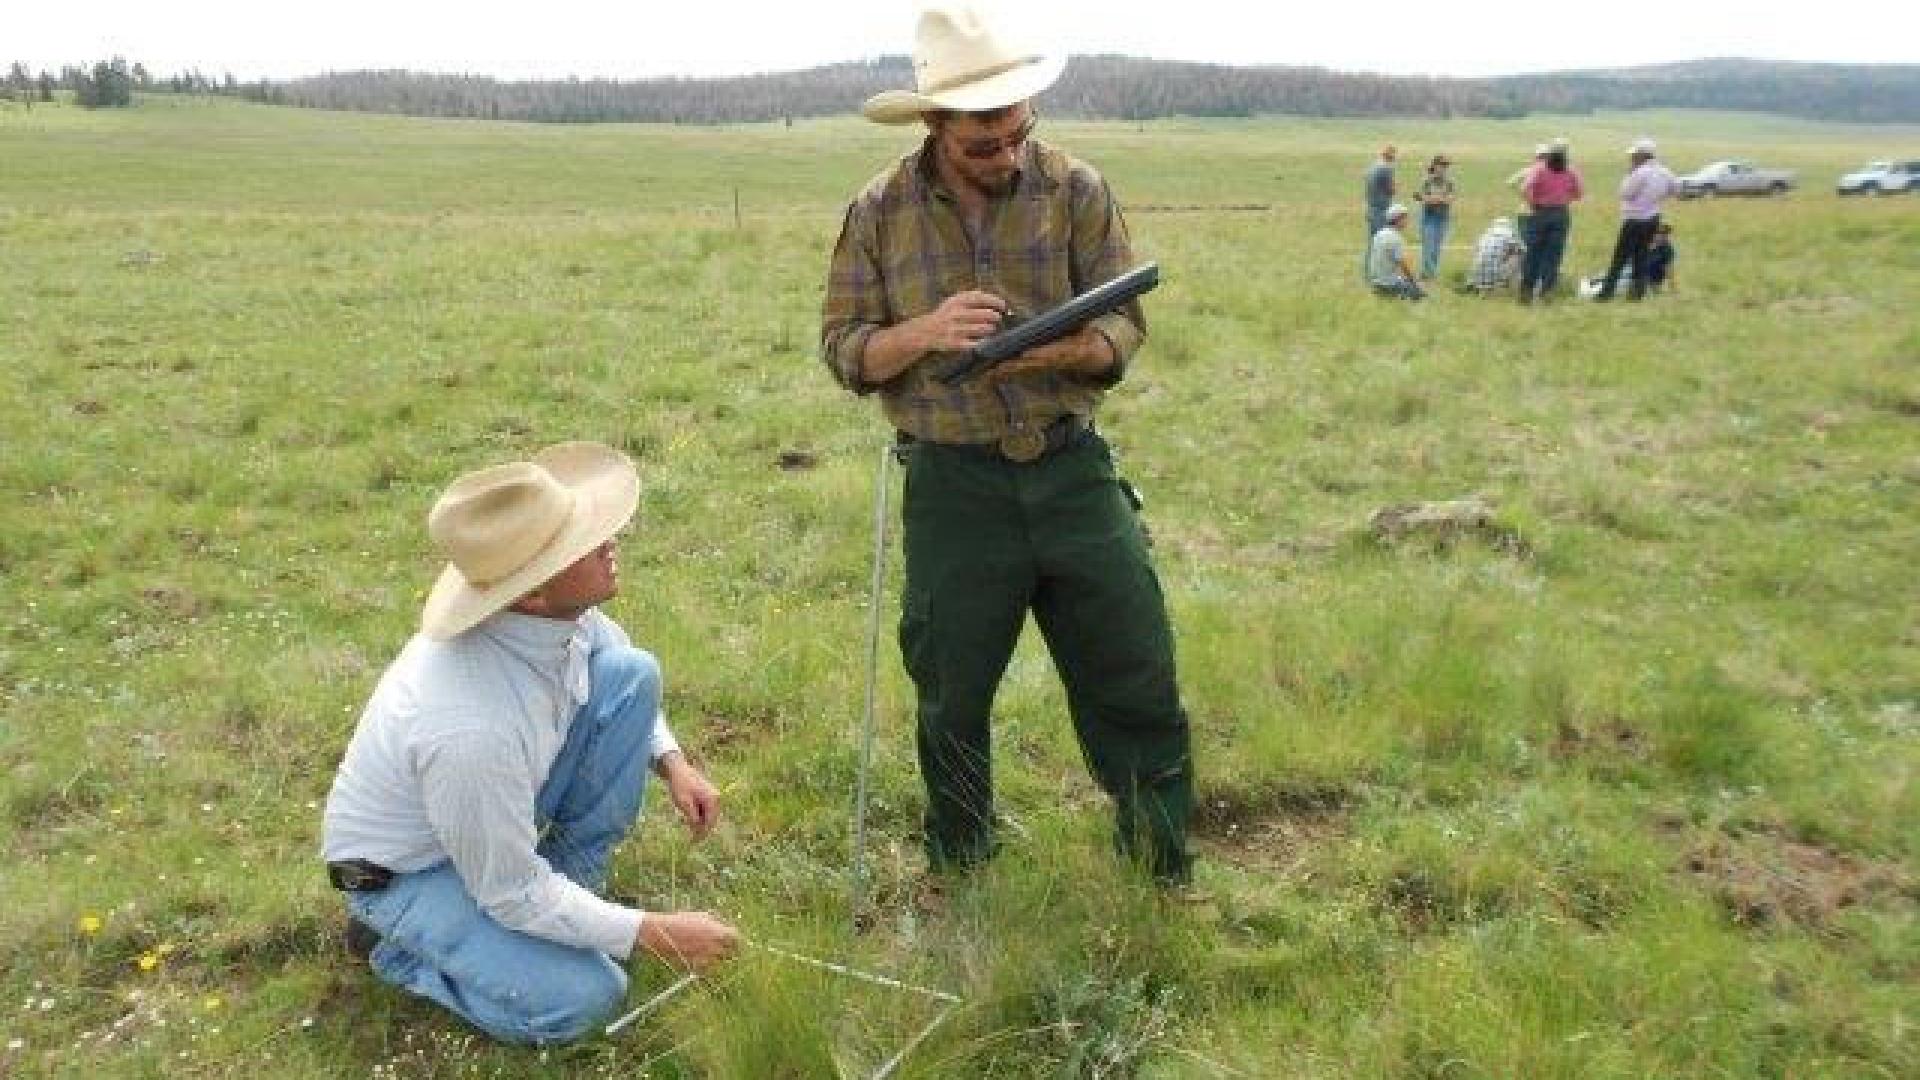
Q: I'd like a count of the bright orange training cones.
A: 0